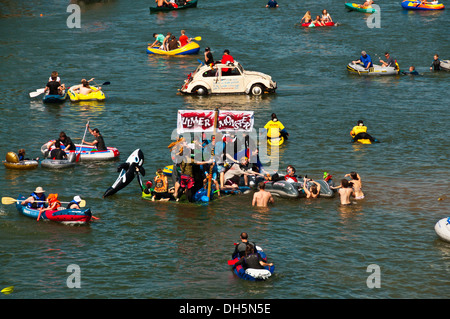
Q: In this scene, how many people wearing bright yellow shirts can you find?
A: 2